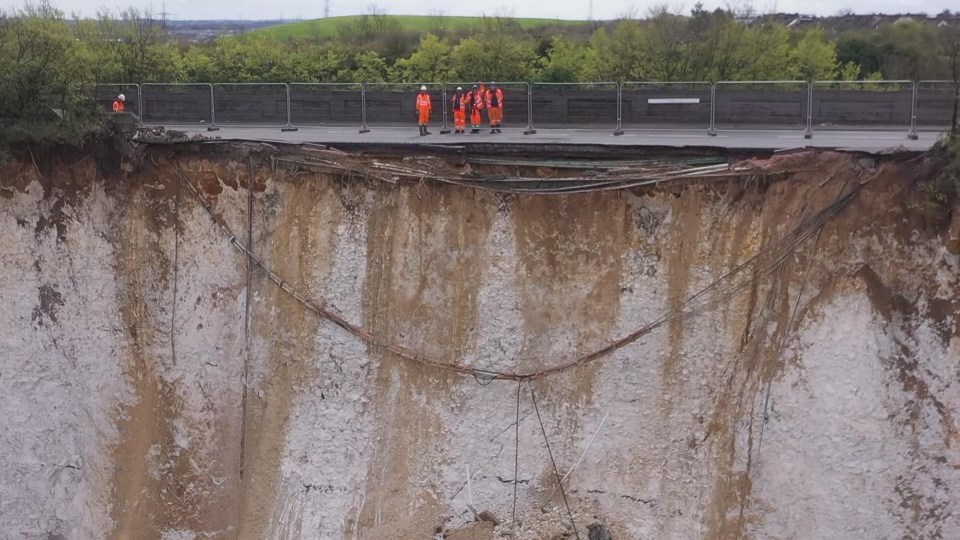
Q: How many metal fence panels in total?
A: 11